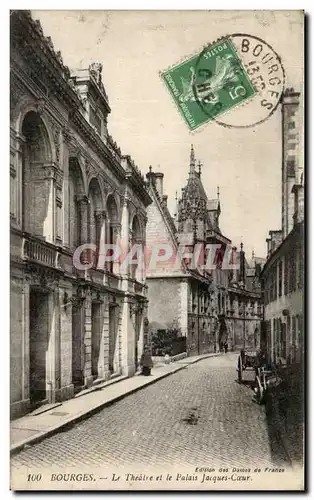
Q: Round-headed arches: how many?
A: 5